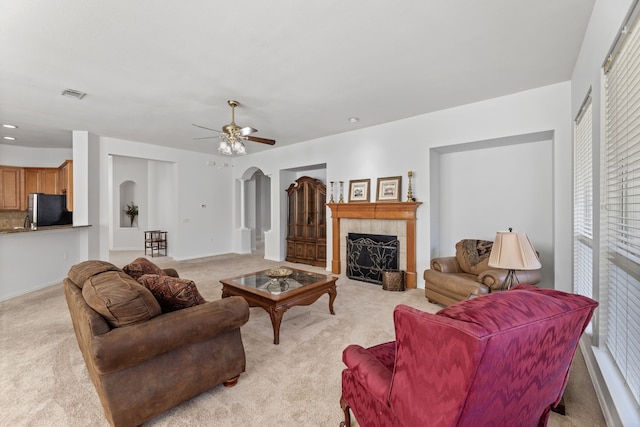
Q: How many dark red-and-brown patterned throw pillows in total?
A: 2